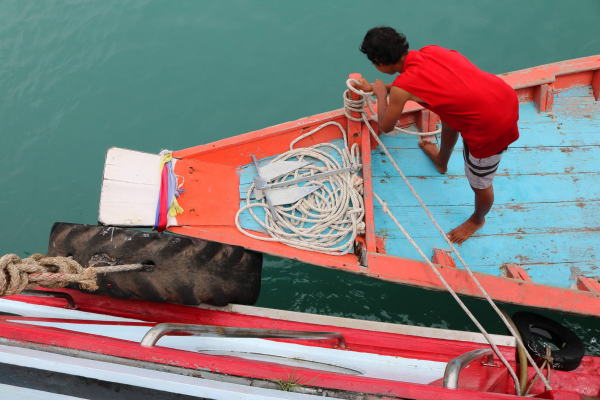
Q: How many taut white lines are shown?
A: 2